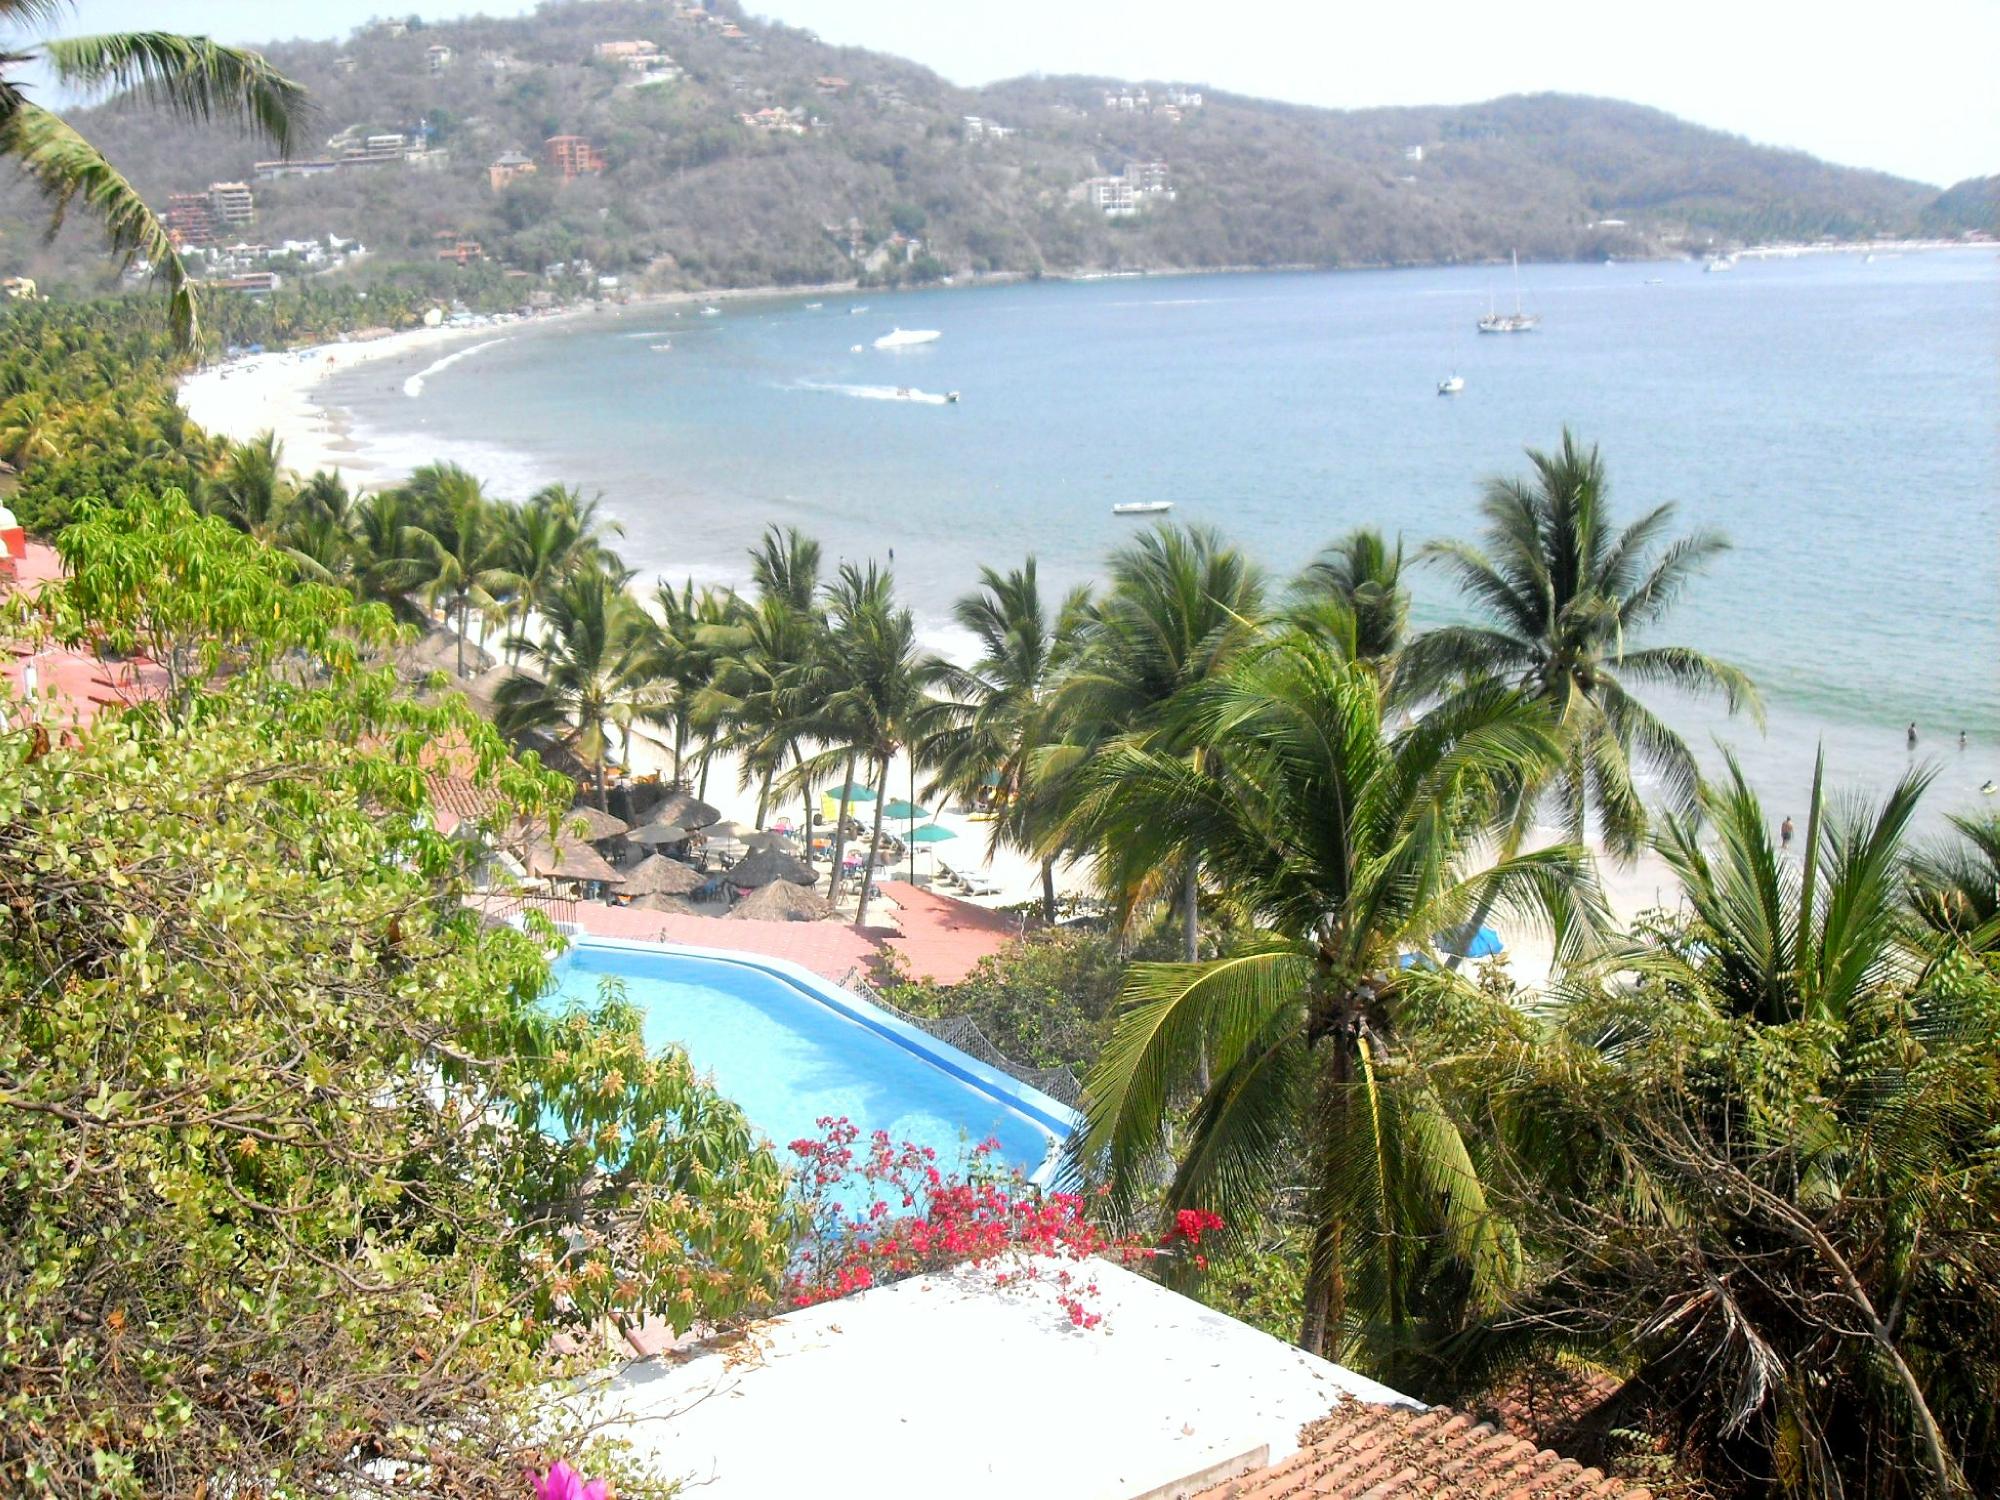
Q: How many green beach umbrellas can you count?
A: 3